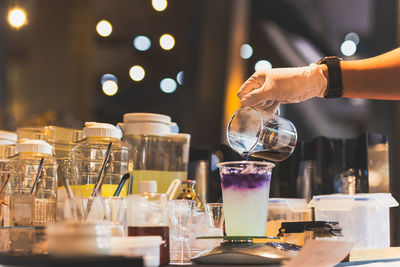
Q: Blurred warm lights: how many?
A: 6